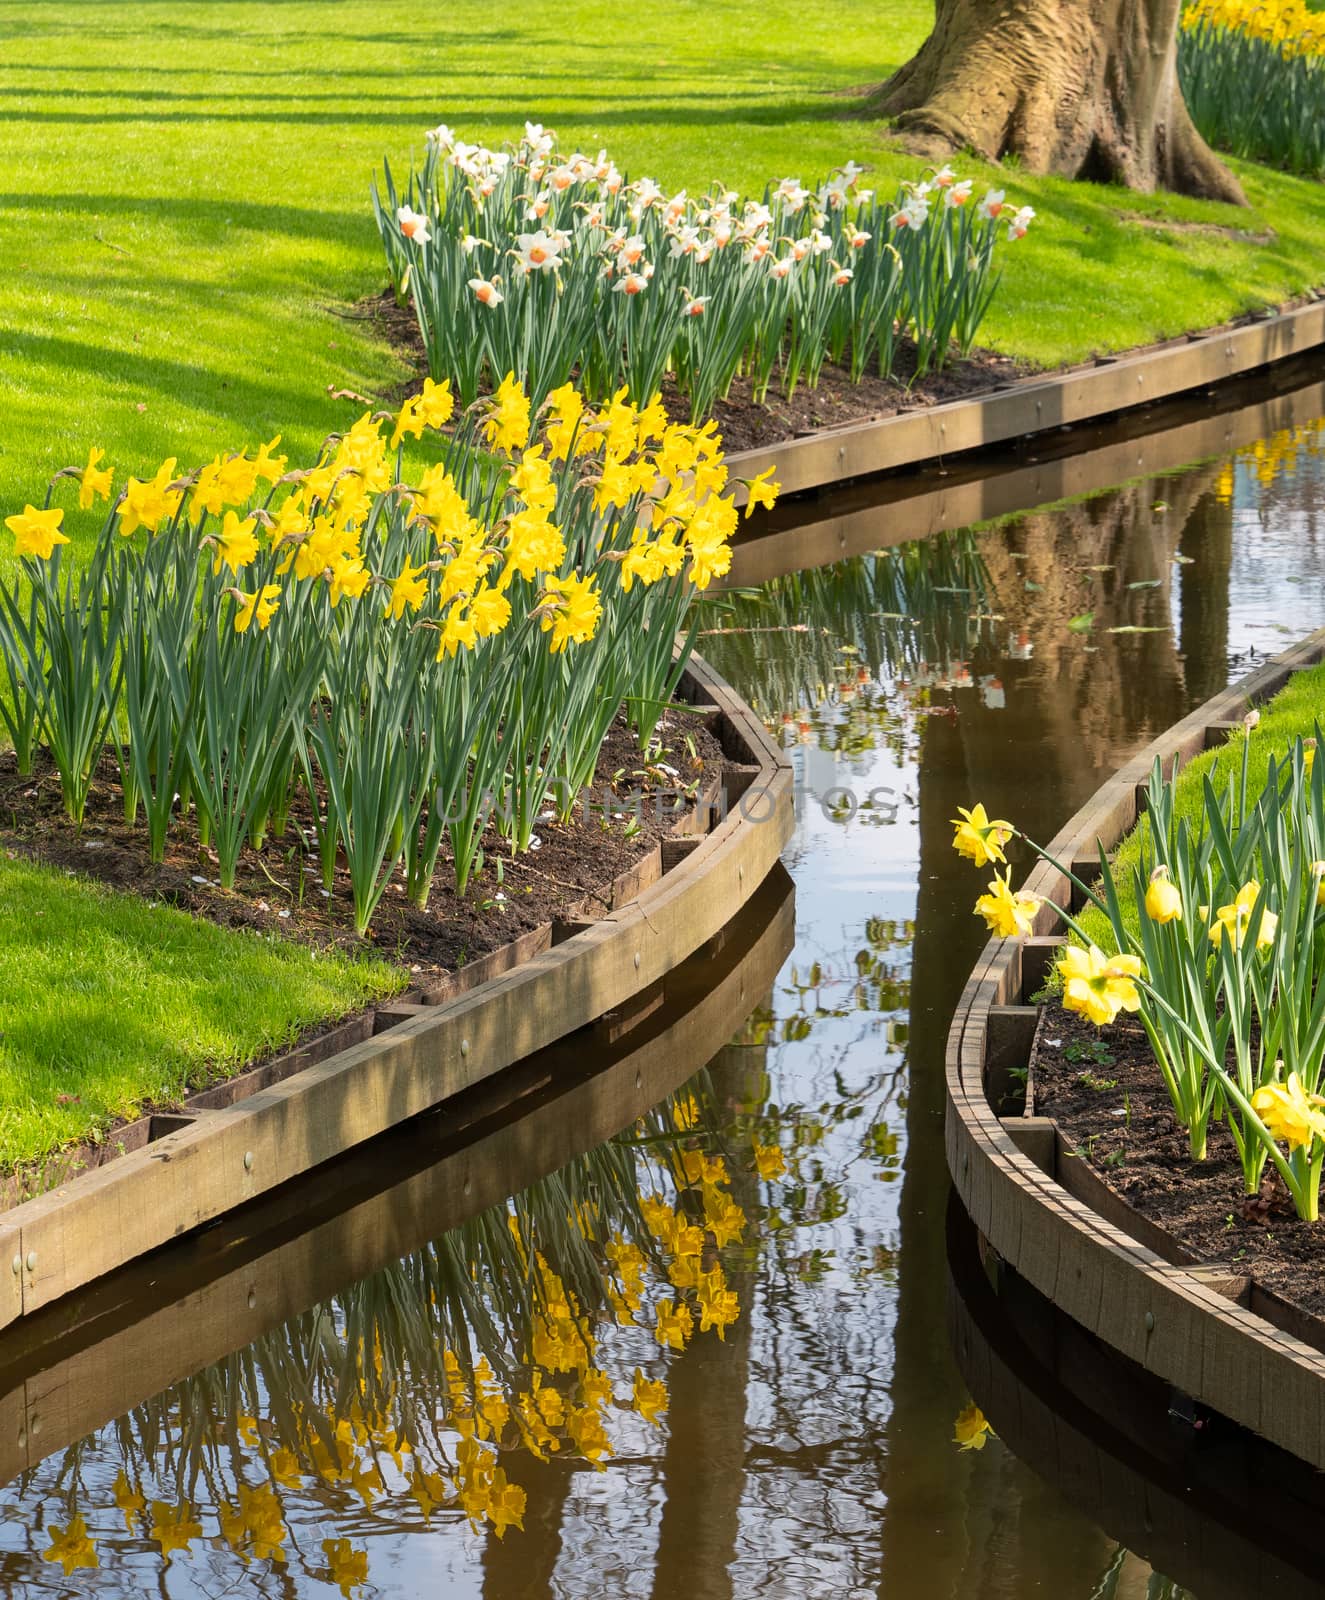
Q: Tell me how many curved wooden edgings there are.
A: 2